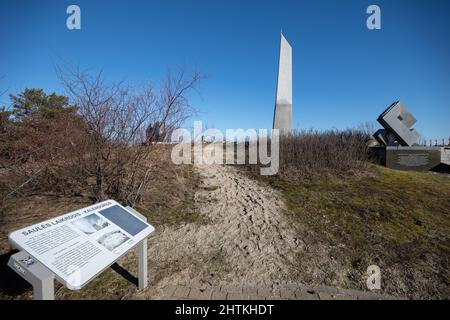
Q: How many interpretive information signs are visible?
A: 1